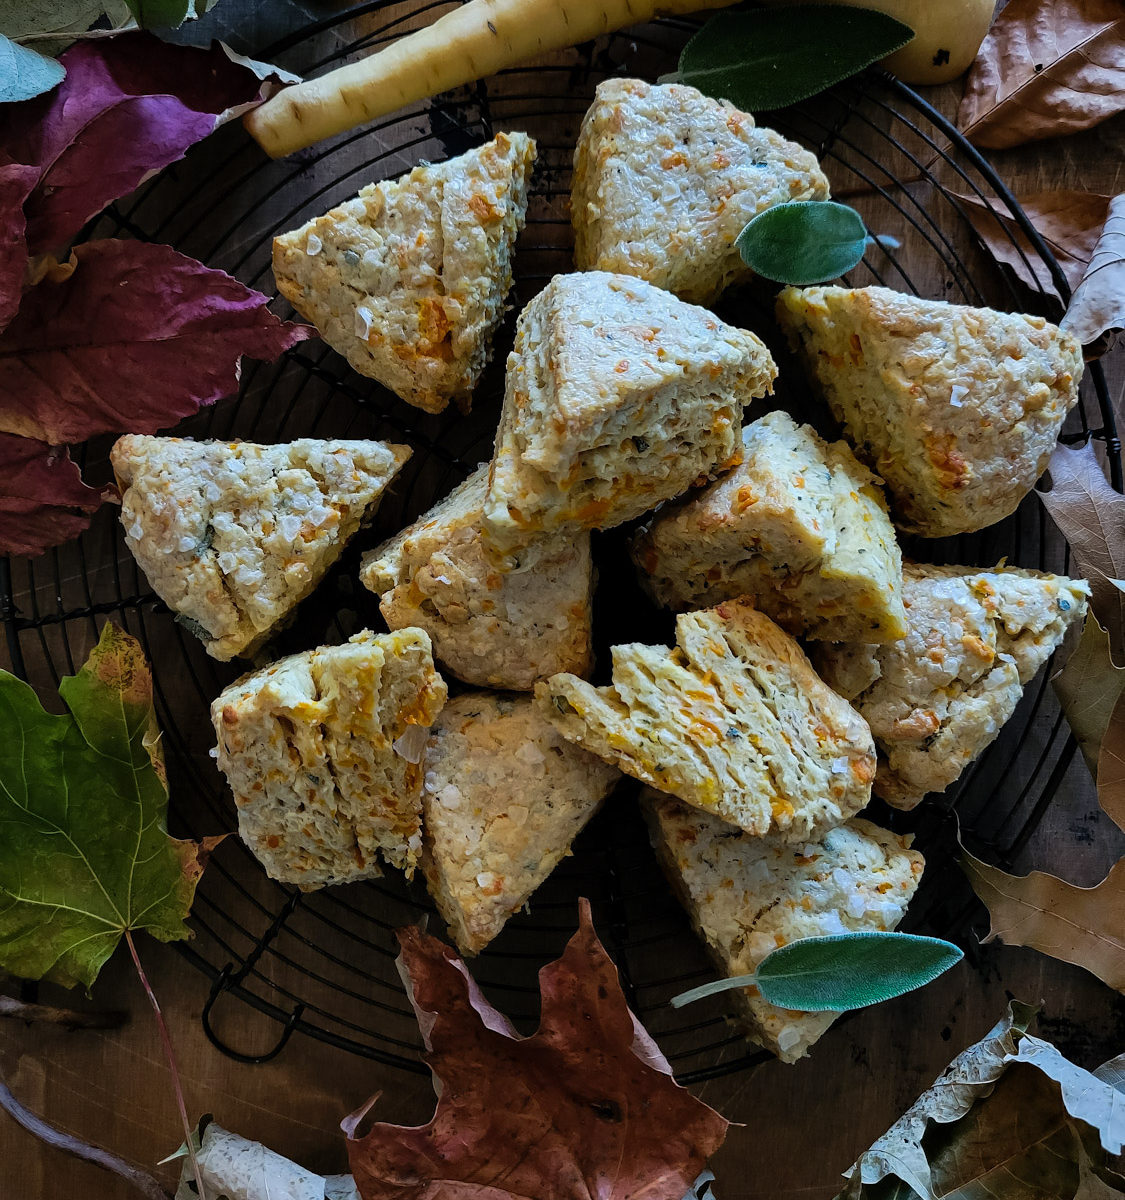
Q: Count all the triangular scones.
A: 12